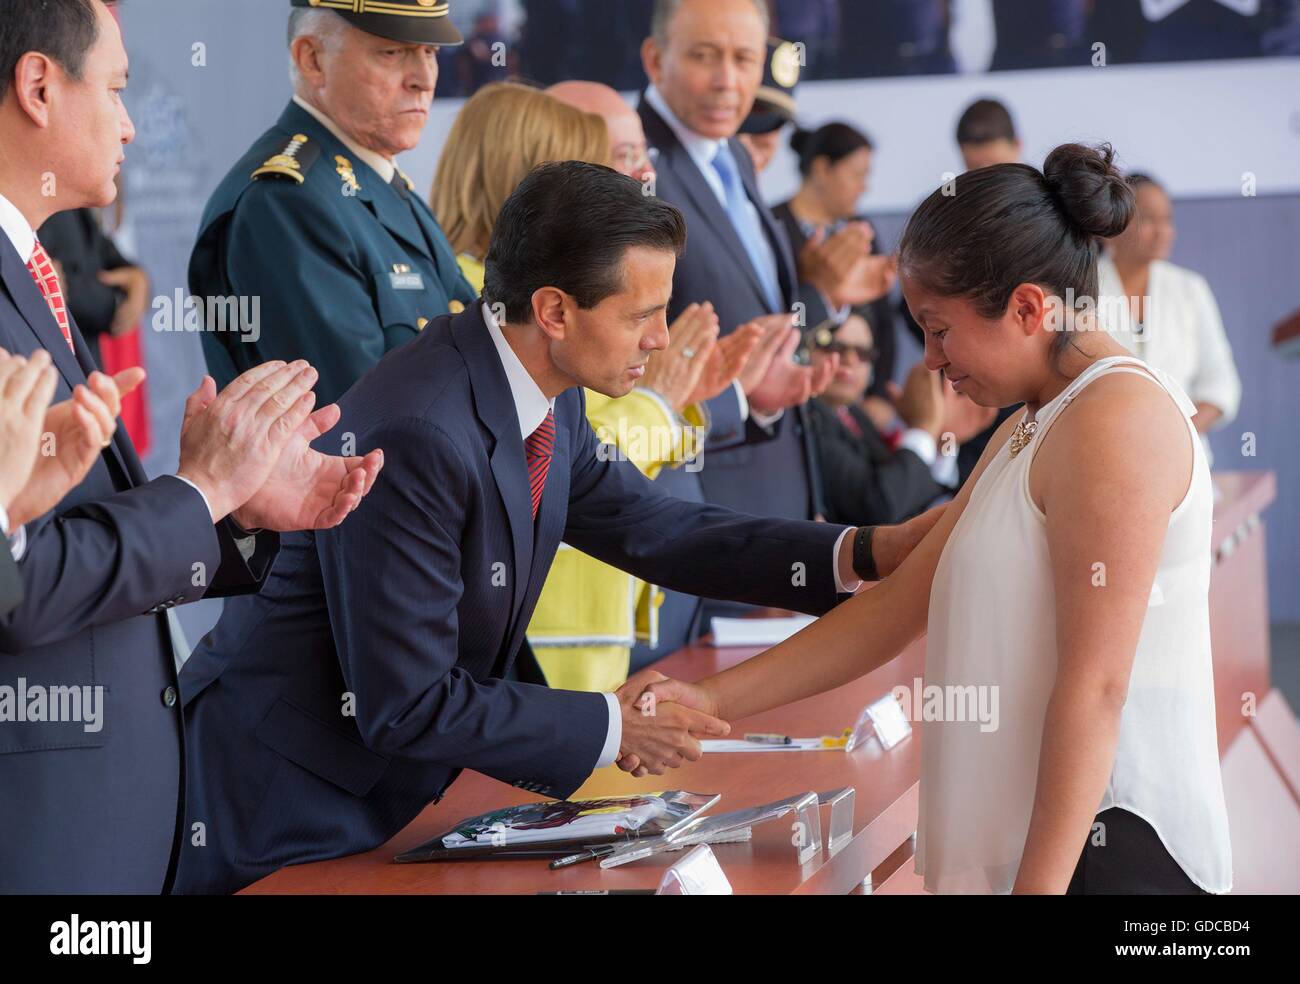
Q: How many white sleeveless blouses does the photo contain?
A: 1